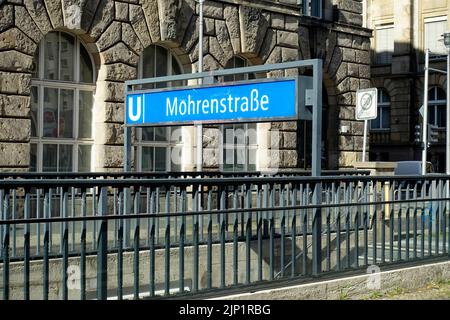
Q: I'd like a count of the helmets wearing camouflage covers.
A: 0